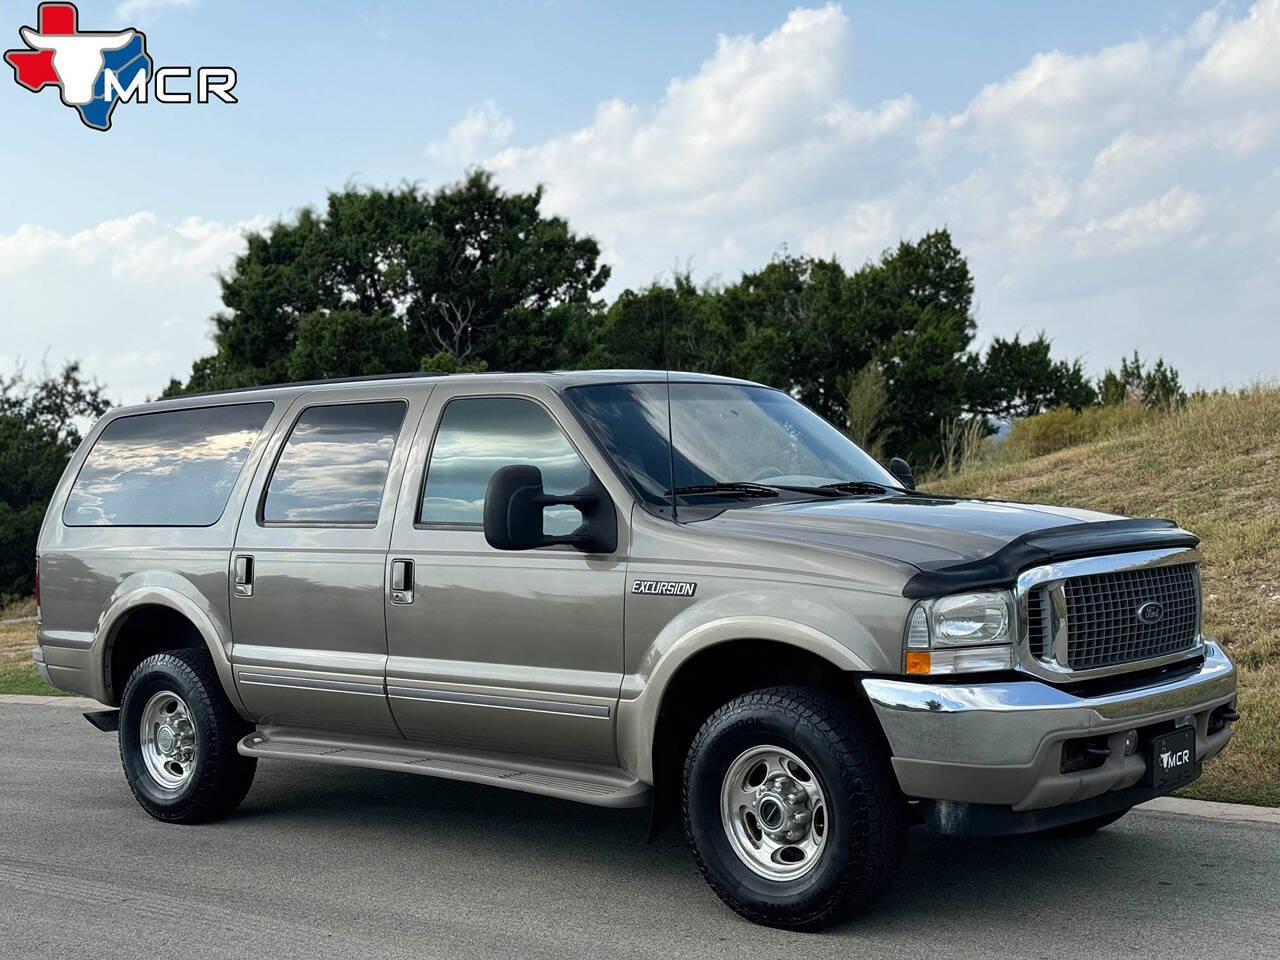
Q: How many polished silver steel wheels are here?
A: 2